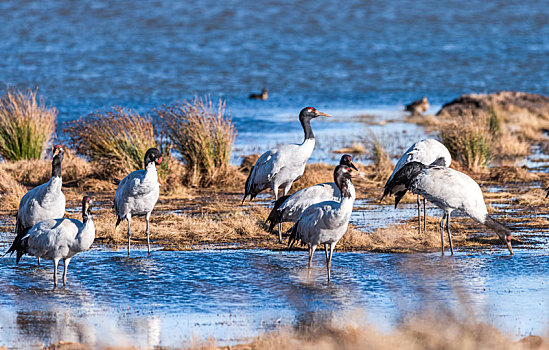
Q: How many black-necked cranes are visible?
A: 8